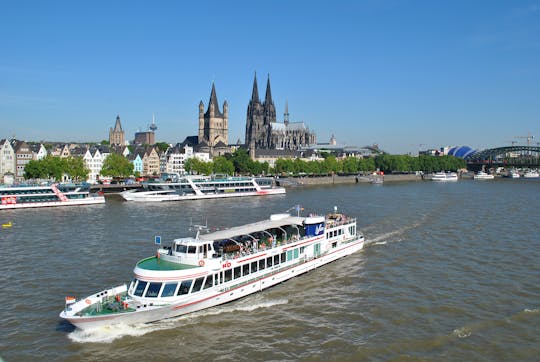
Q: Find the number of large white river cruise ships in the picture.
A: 3